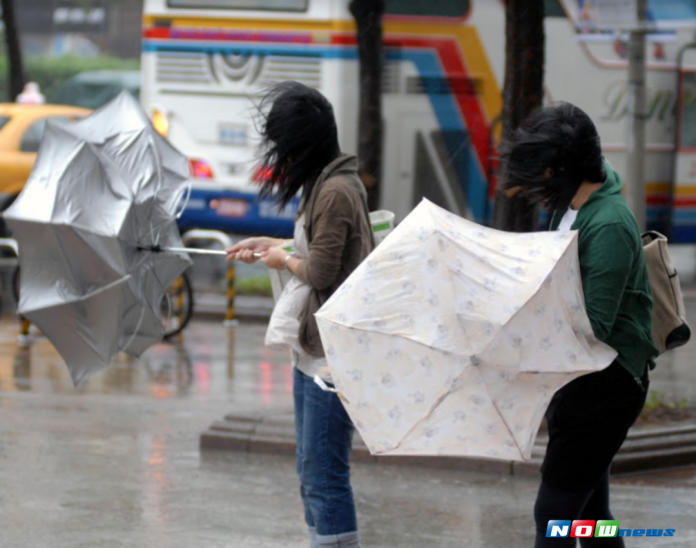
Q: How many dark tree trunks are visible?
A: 3